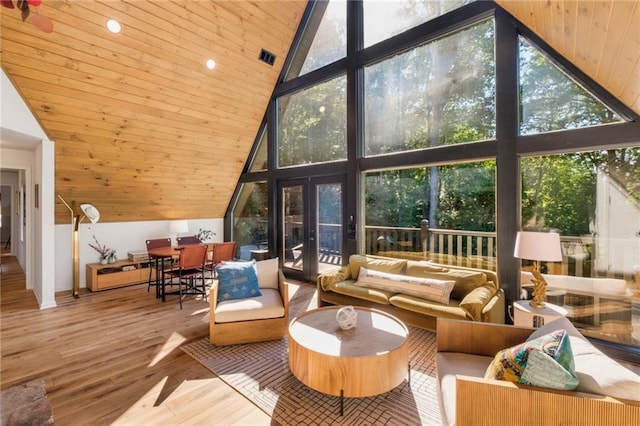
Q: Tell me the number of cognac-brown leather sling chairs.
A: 4